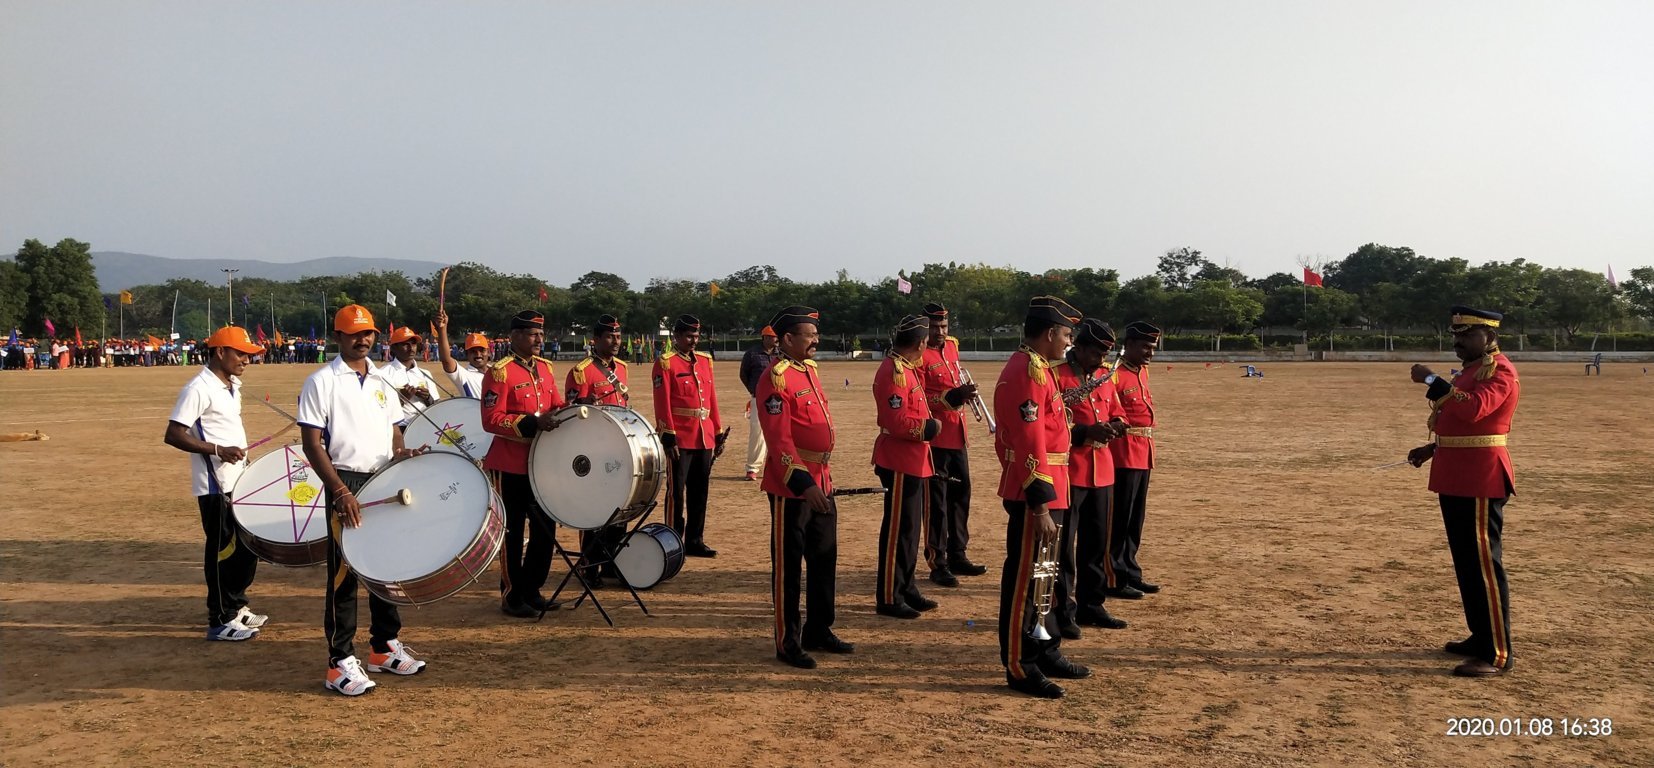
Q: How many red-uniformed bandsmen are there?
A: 10